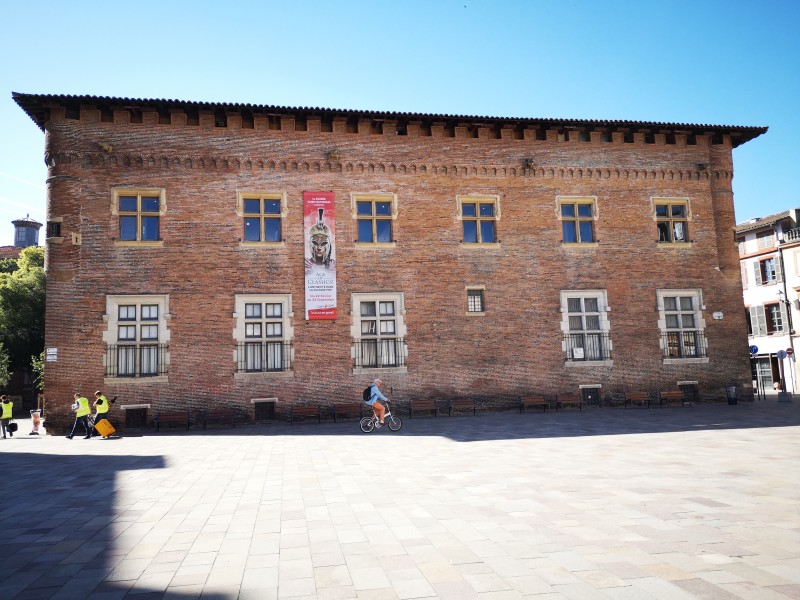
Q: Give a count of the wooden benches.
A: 10